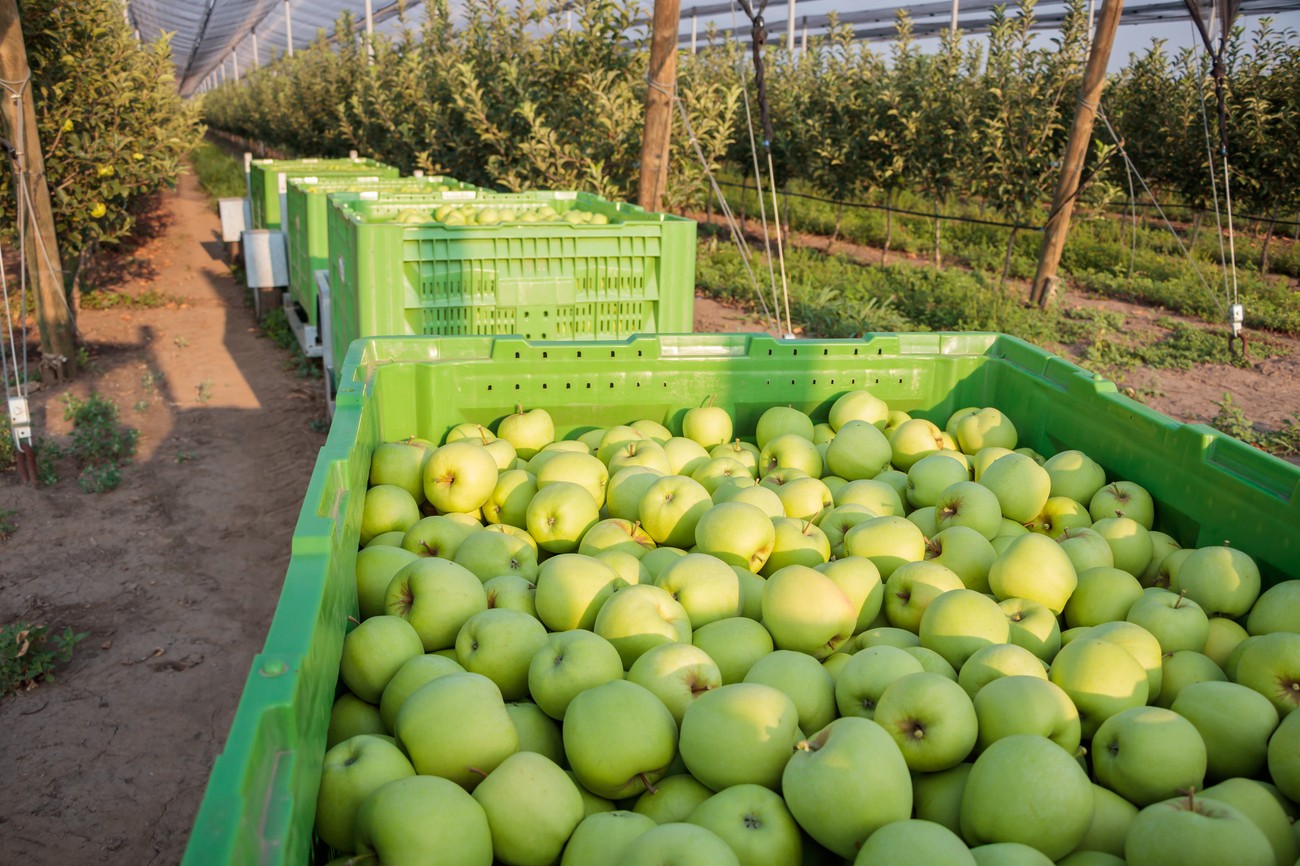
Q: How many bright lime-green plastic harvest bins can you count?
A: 4